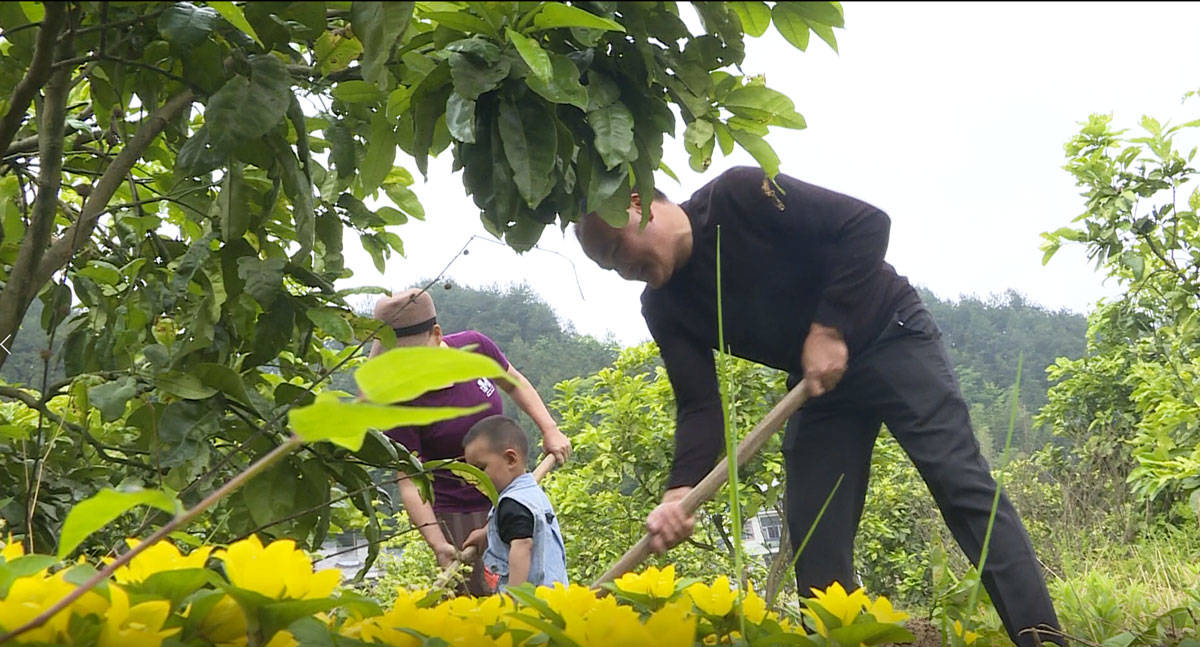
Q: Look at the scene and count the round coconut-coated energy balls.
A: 0